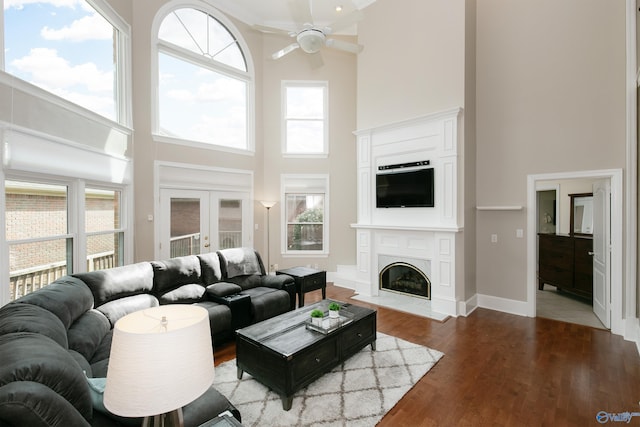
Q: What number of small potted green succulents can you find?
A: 2